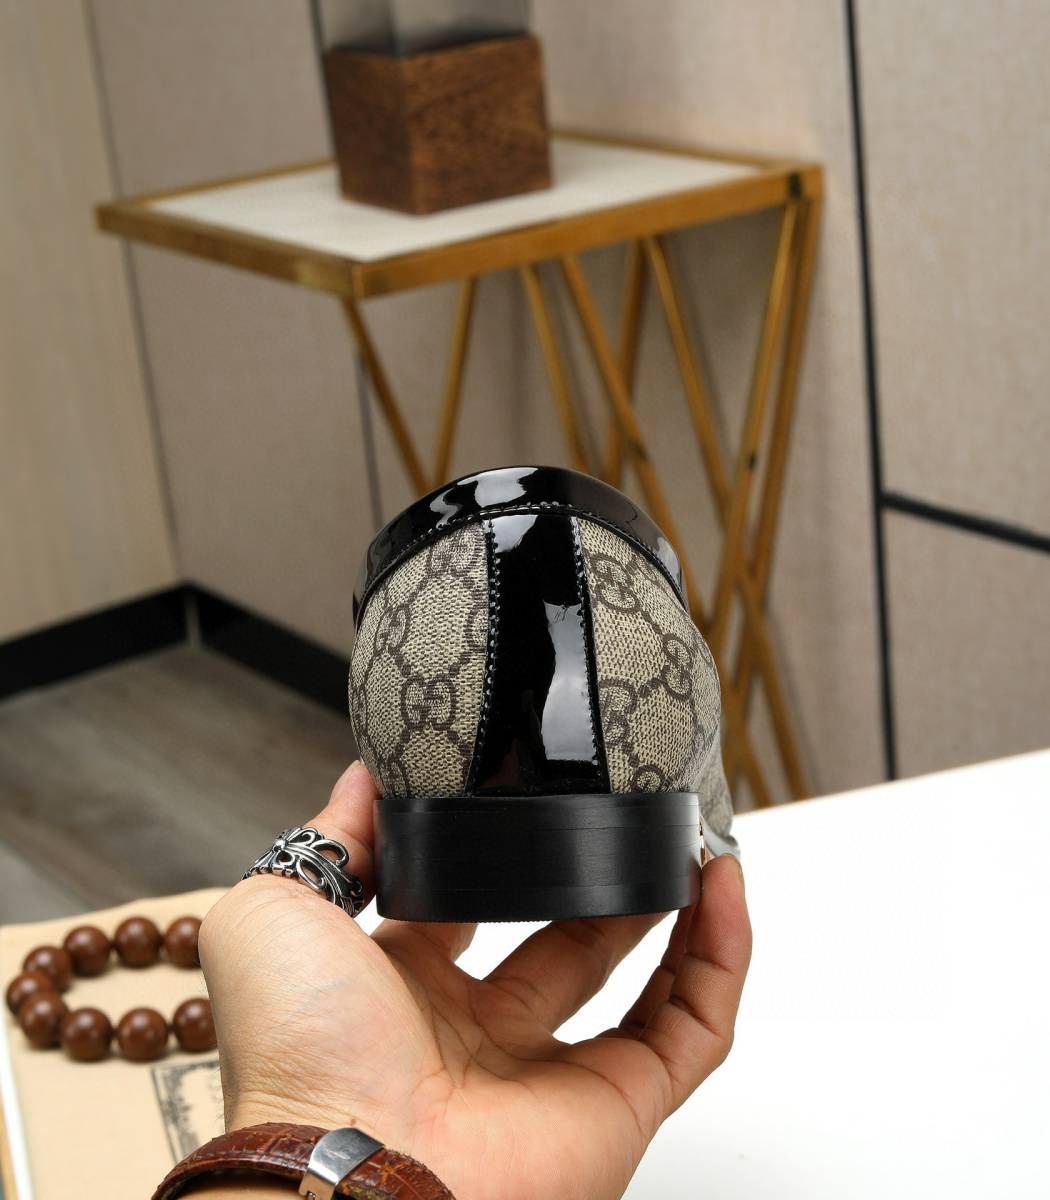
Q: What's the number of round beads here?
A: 9